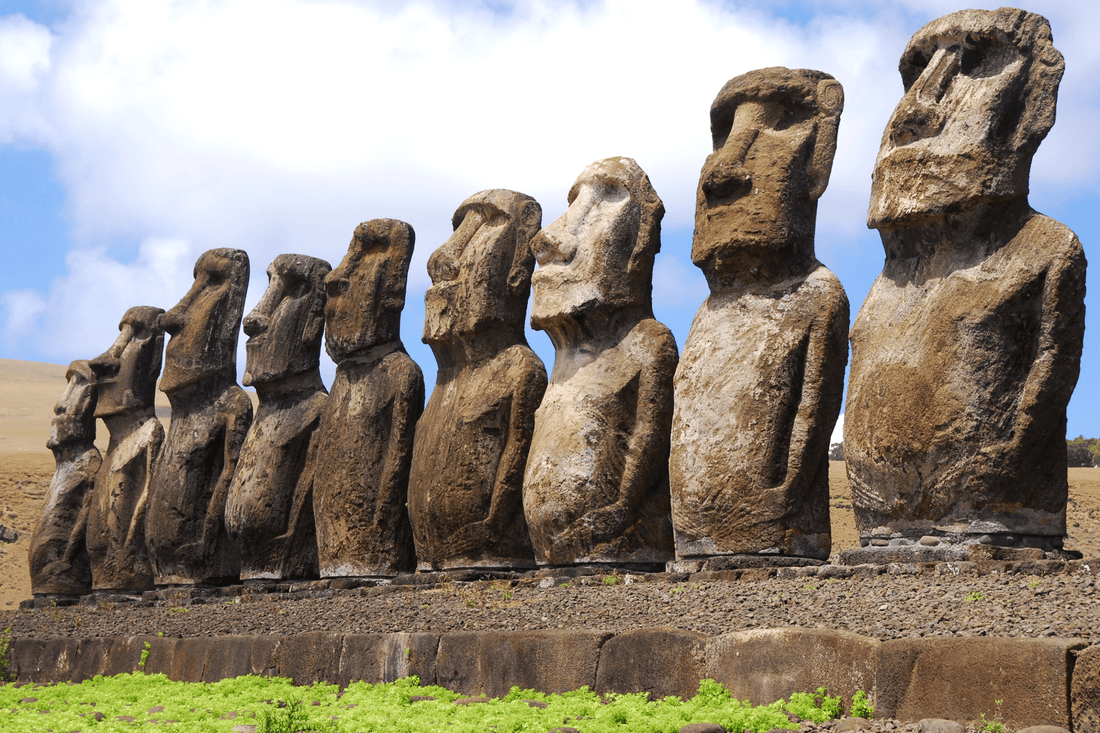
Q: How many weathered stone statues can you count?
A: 9